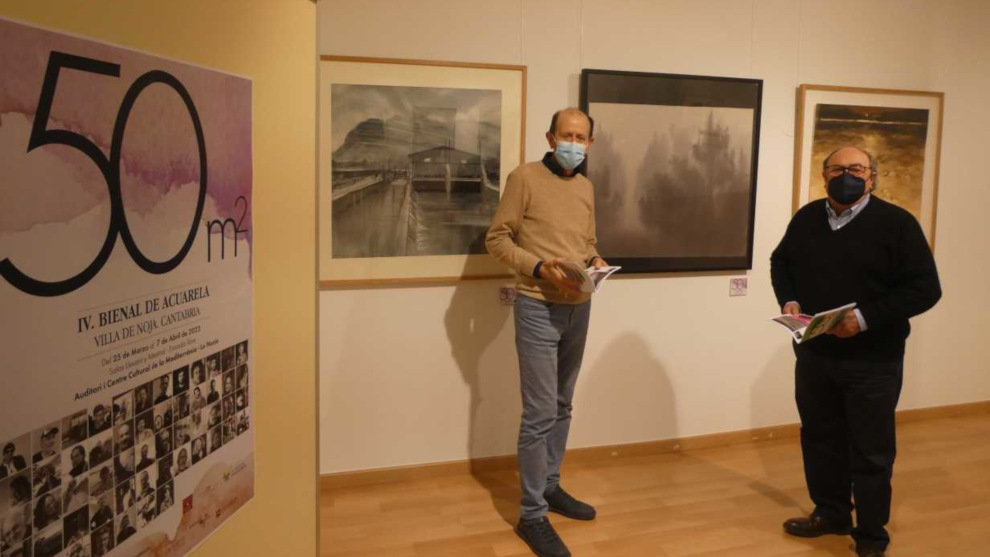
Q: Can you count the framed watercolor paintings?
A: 3